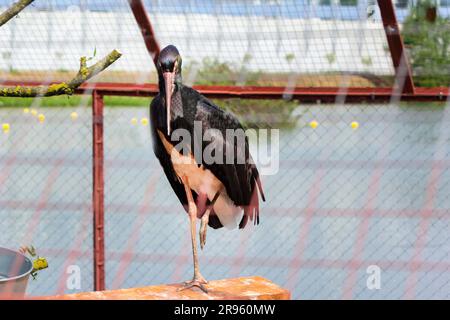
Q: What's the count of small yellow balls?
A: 9